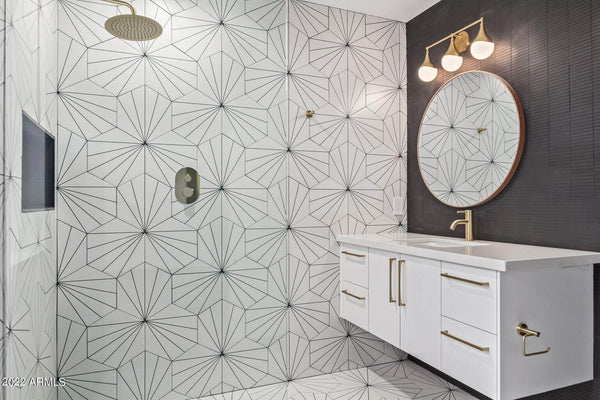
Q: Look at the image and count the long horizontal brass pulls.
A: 4